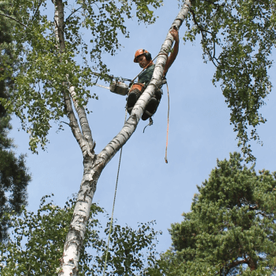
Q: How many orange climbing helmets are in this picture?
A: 1